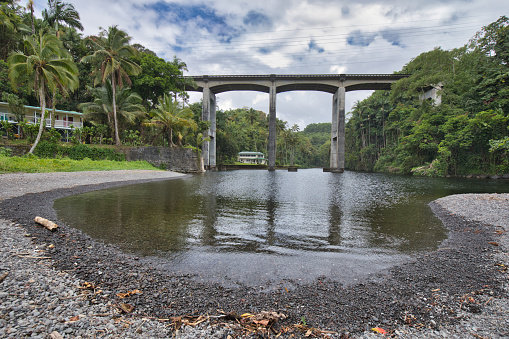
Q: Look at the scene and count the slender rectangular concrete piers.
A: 3